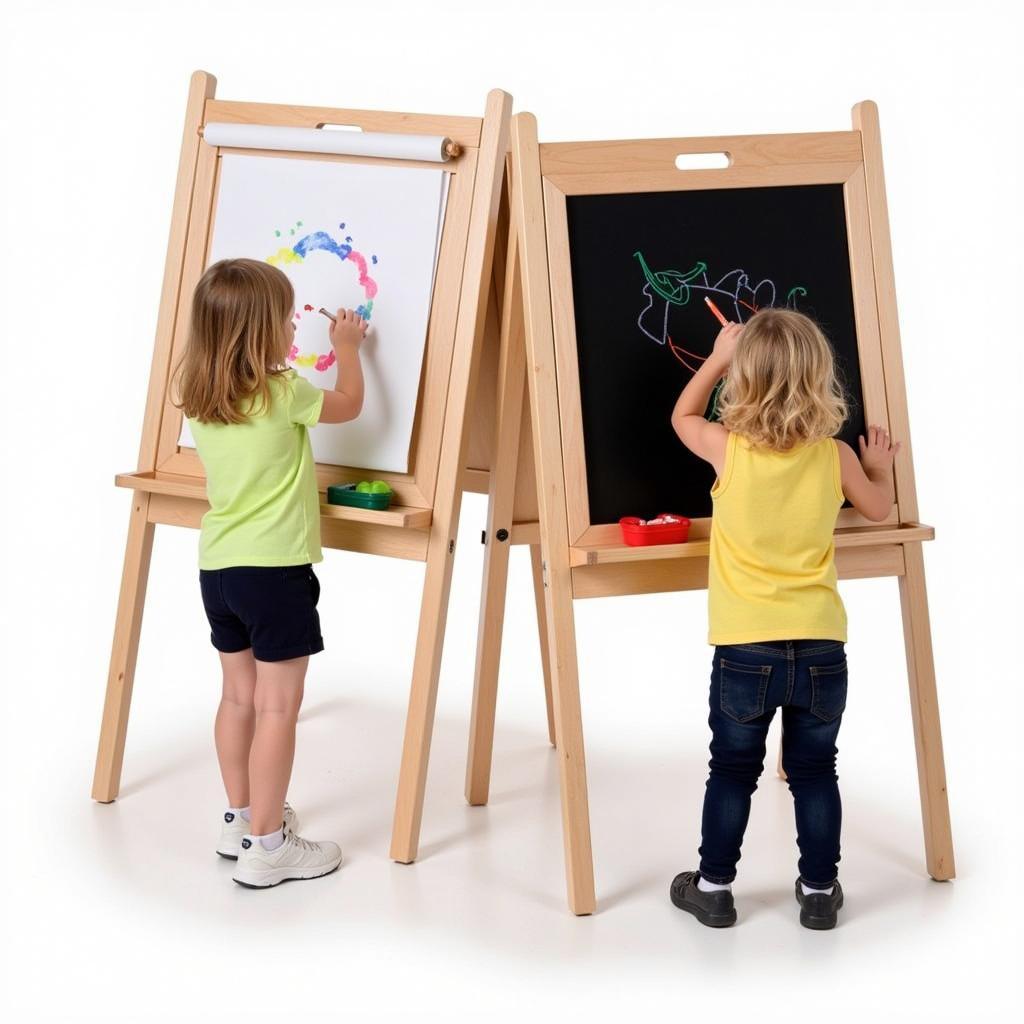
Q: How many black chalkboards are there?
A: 1